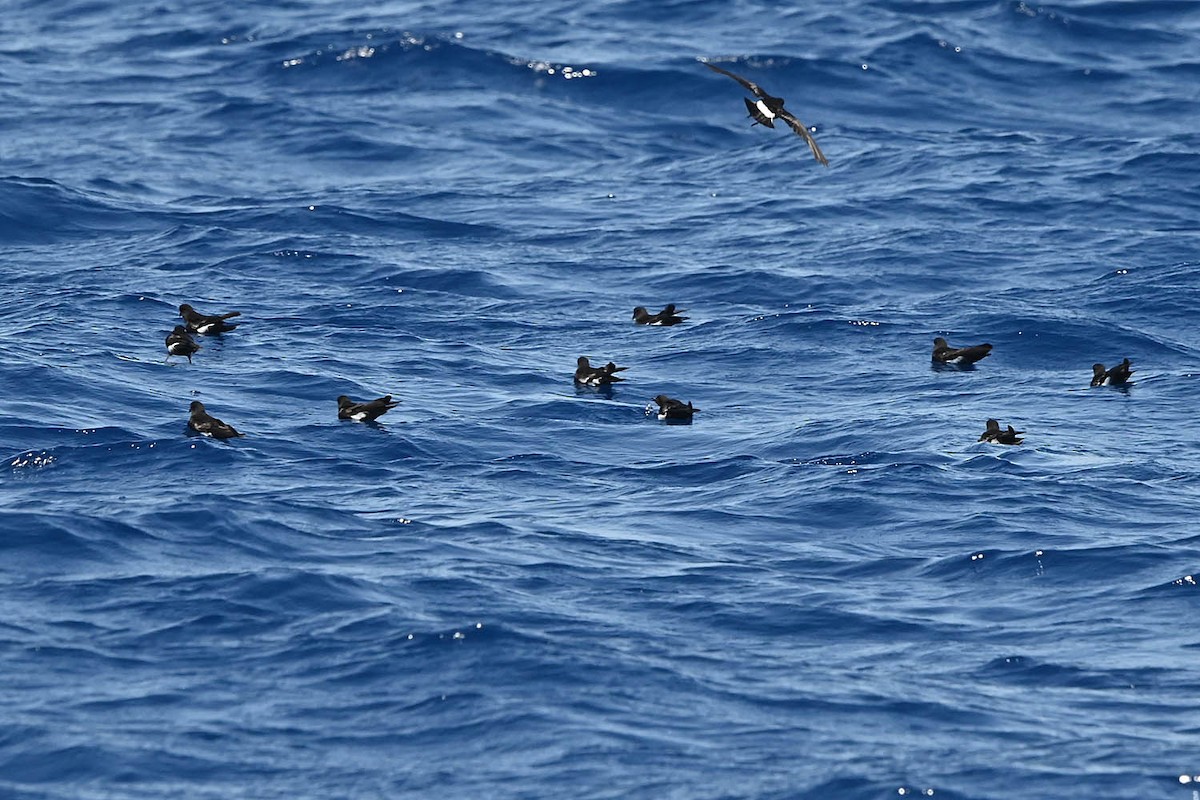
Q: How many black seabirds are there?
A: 11